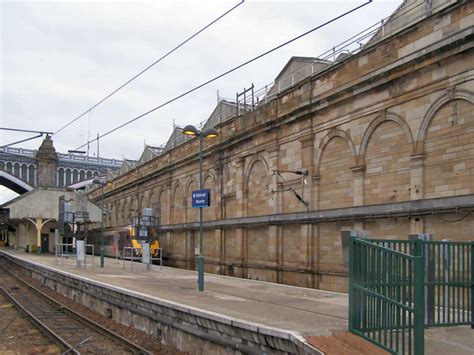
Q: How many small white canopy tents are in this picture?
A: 0